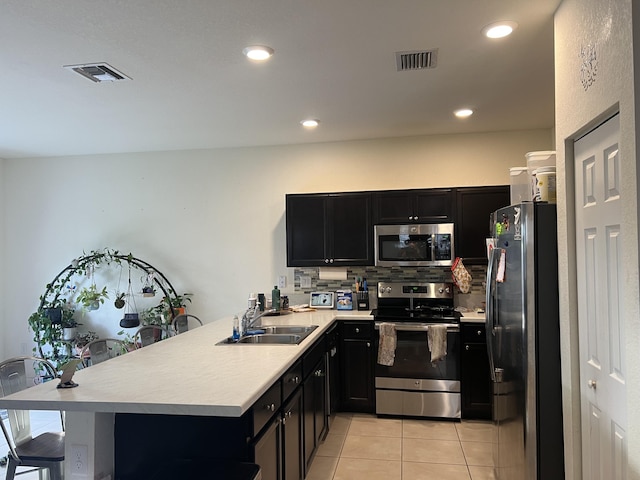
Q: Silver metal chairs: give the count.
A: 4